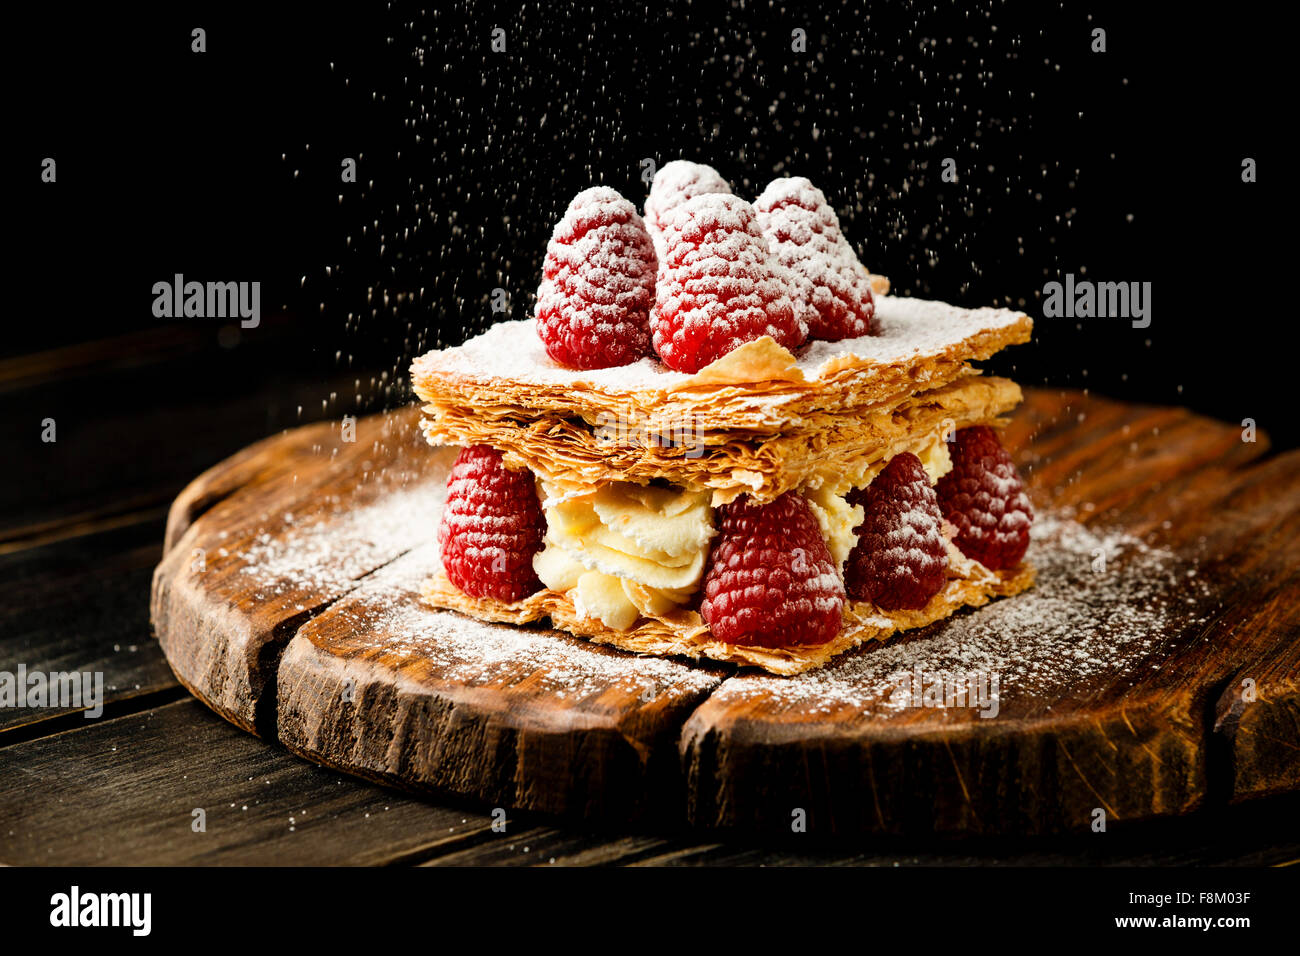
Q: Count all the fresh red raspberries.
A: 8